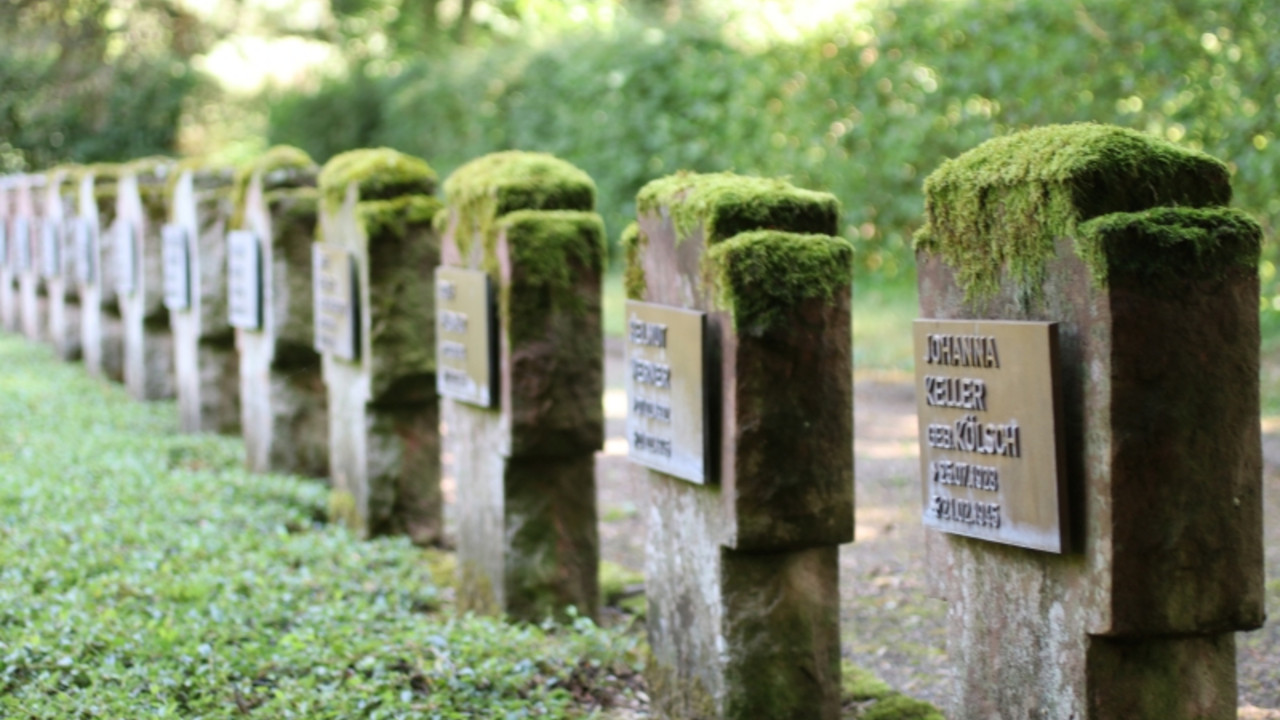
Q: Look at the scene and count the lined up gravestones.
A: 11